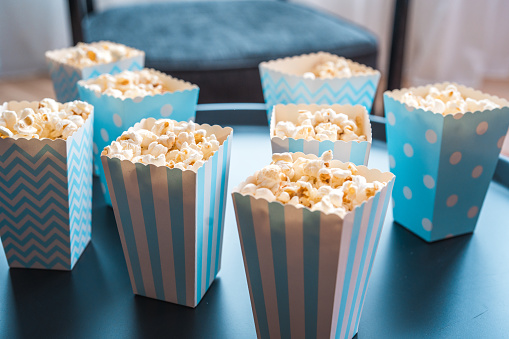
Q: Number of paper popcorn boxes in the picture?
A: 8